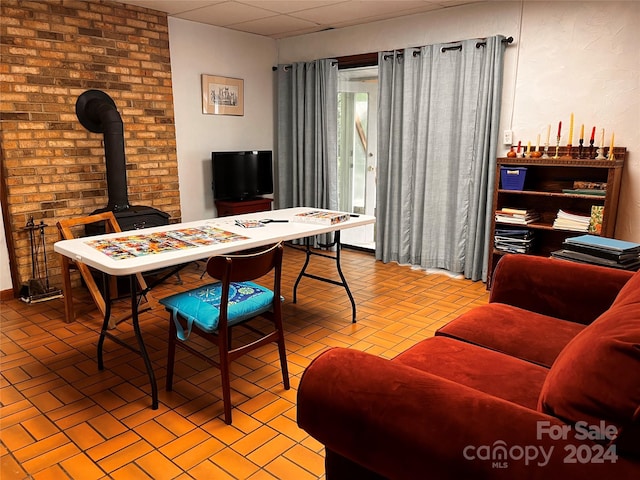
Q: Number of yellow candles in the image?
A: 4